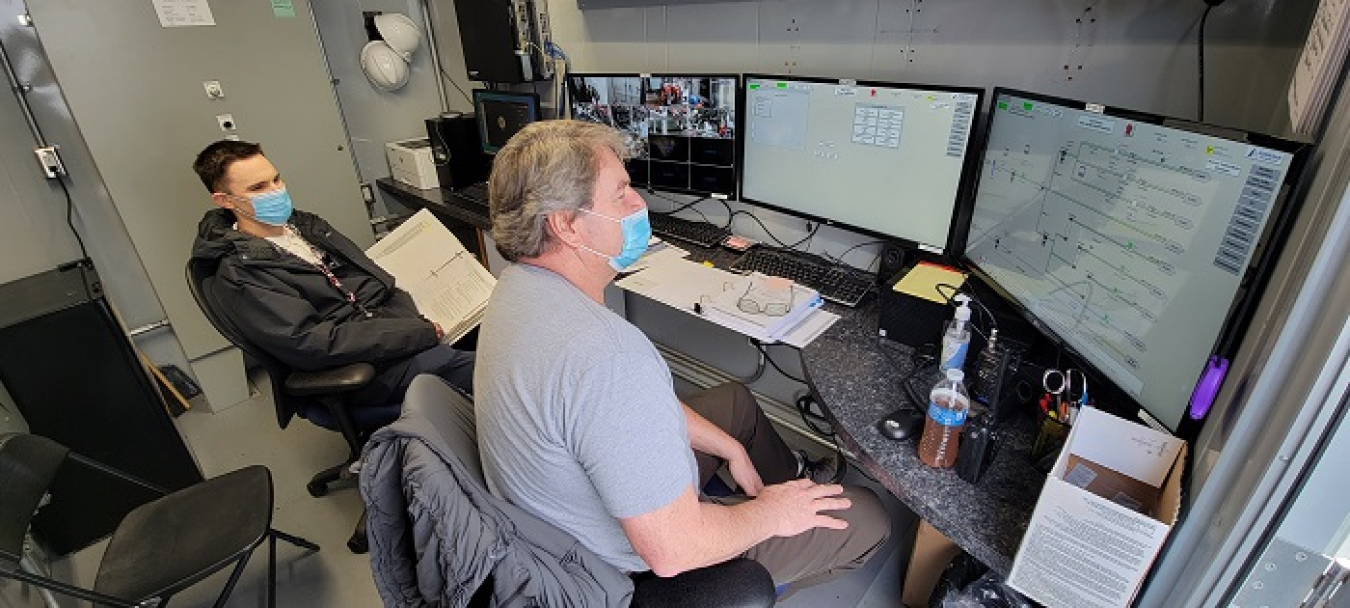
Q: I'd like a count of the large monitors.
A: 3